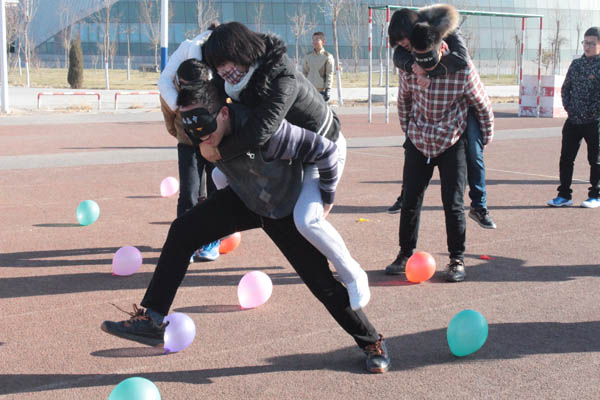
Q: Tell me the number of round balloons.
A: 9